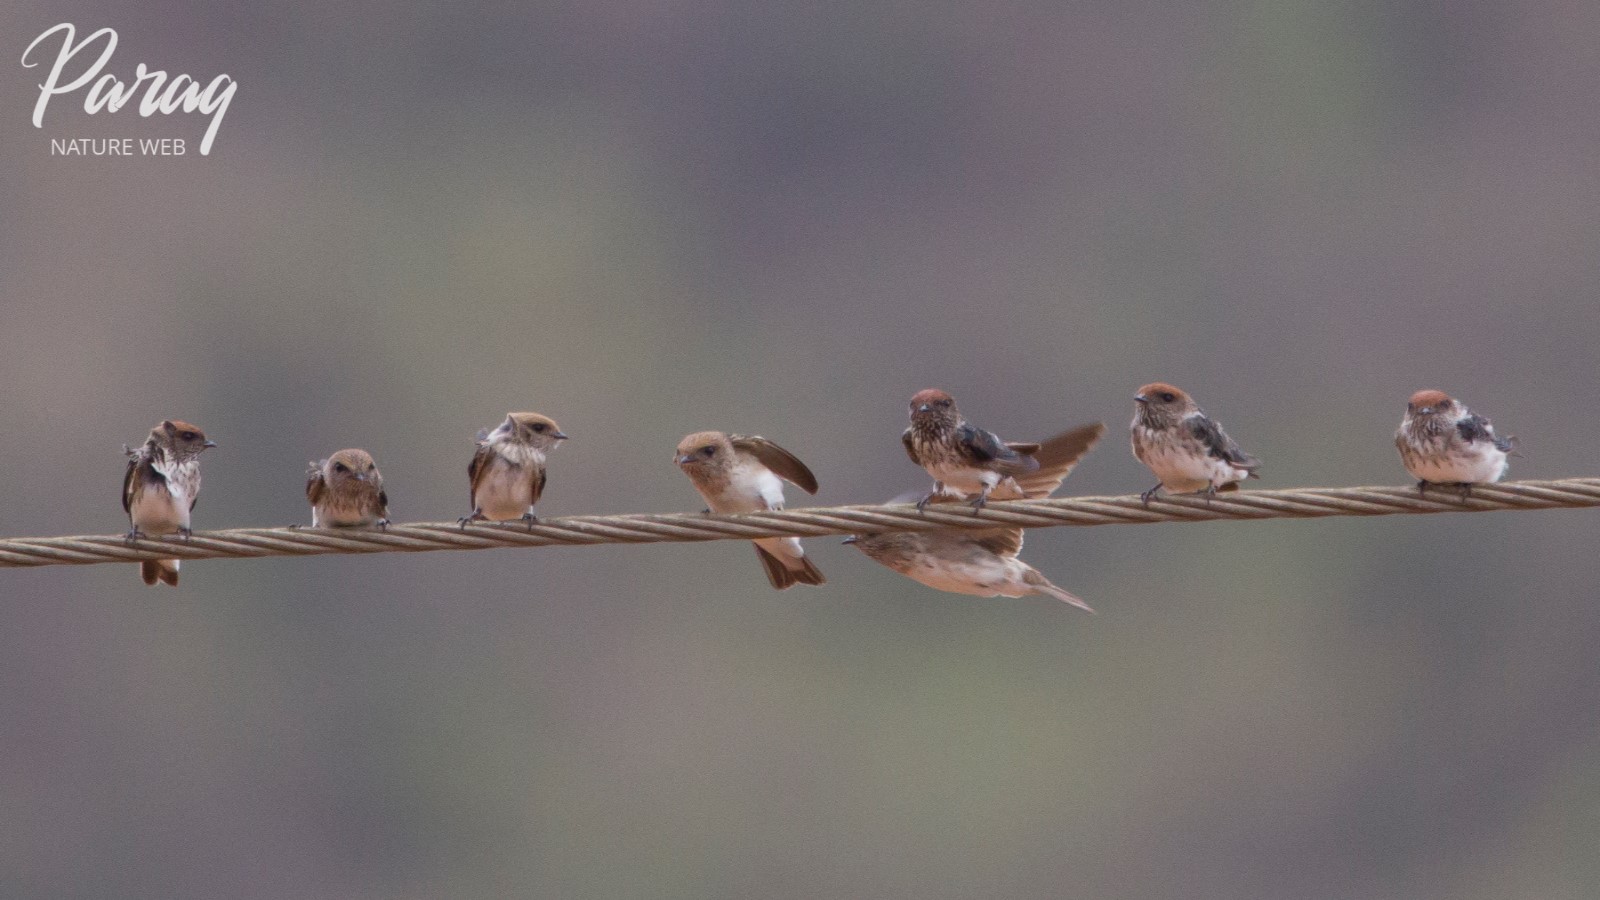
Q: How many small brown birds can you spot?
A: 8